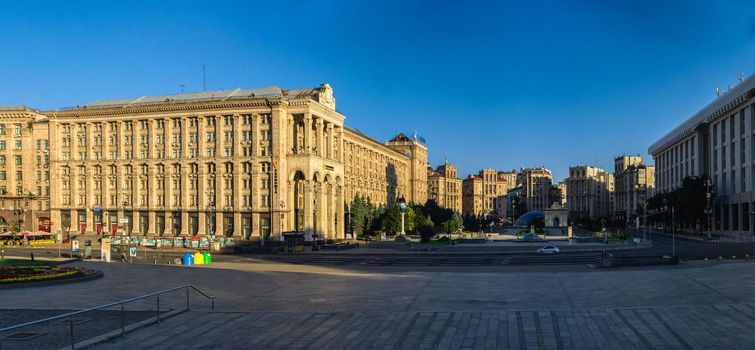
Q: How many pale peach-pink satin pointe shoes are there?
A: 0